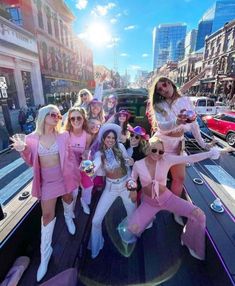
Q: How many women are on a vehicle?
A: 11